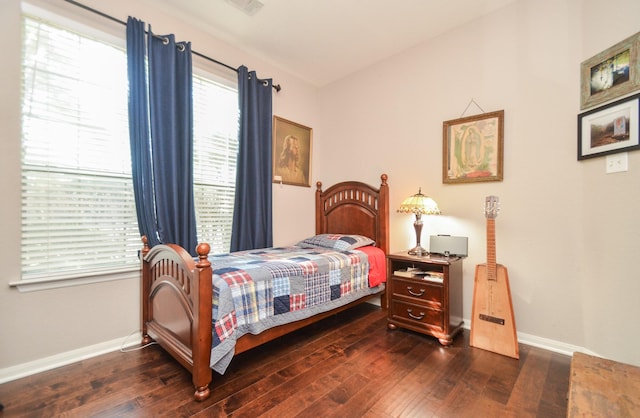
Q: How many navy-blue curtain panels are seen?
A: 3